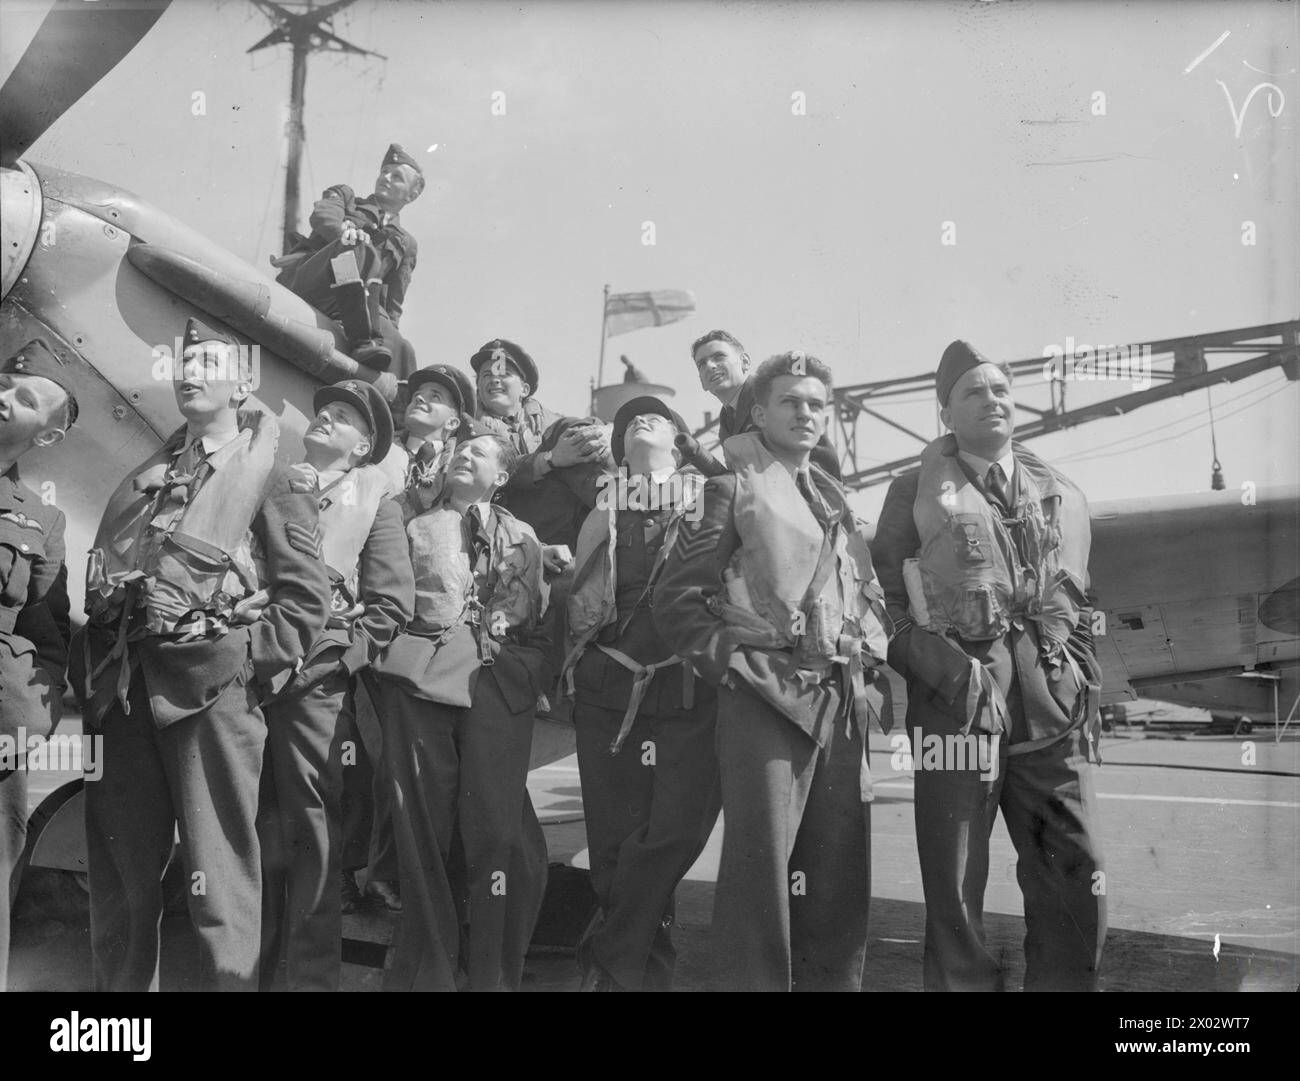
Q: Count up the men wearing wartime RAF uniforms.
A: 11